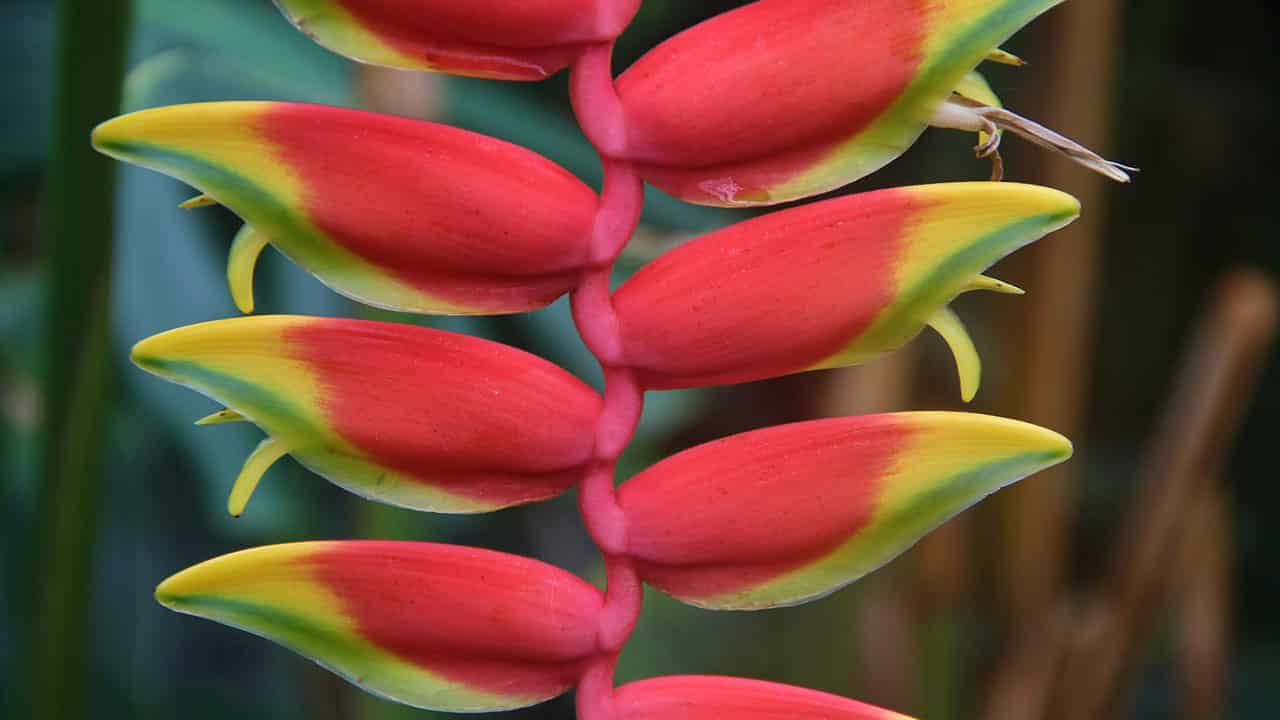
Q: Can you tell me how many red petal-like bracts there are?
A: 8